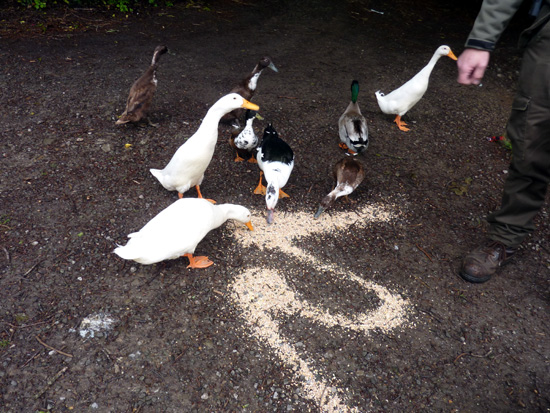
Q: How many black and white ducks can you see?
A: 2